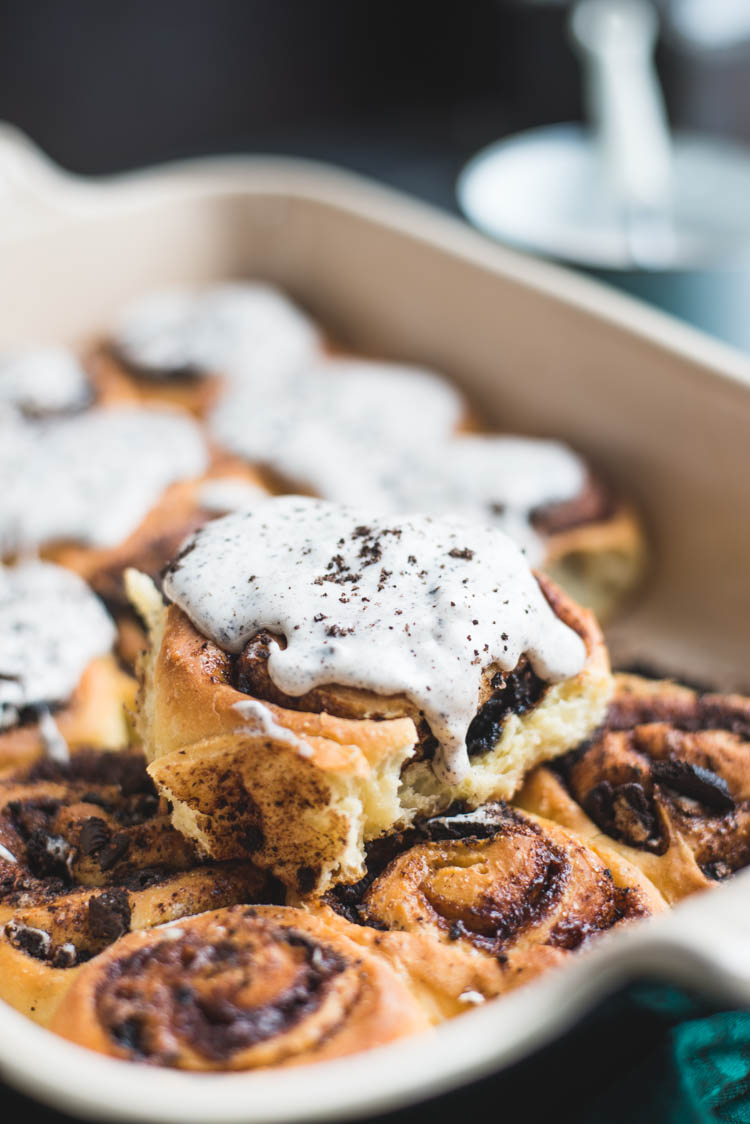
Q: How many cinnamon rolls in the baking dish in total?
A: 11